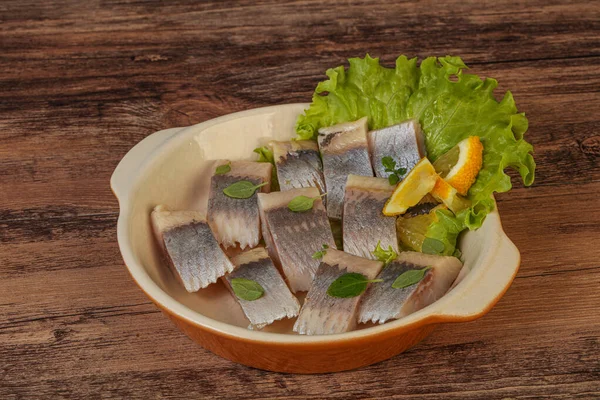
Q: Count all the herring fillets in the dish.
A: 10